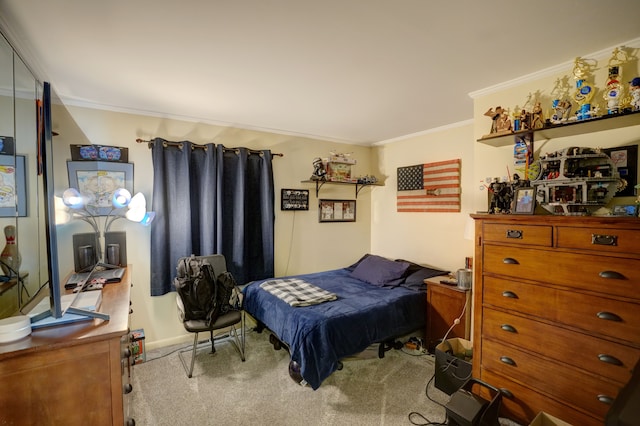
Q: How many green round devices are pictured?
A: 0